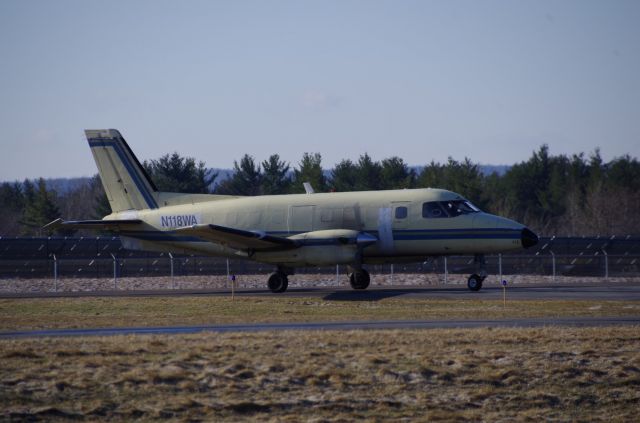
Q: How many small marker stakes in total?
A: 2